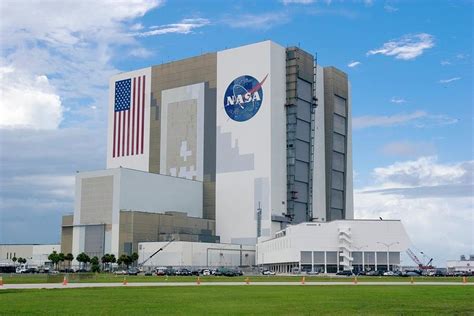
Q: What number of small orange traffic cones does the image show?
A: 9